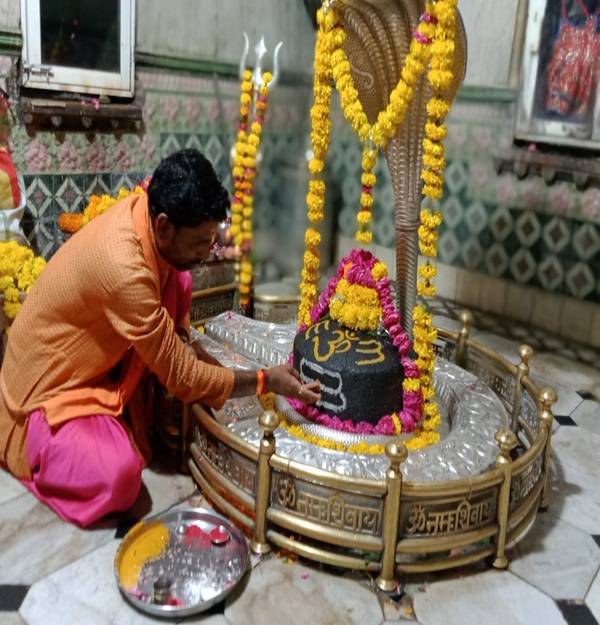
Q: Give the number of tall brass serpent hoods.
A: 1